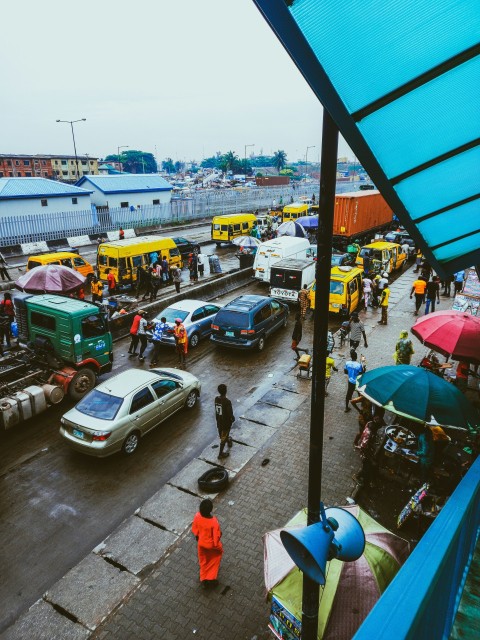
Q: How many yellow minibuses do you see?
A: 6